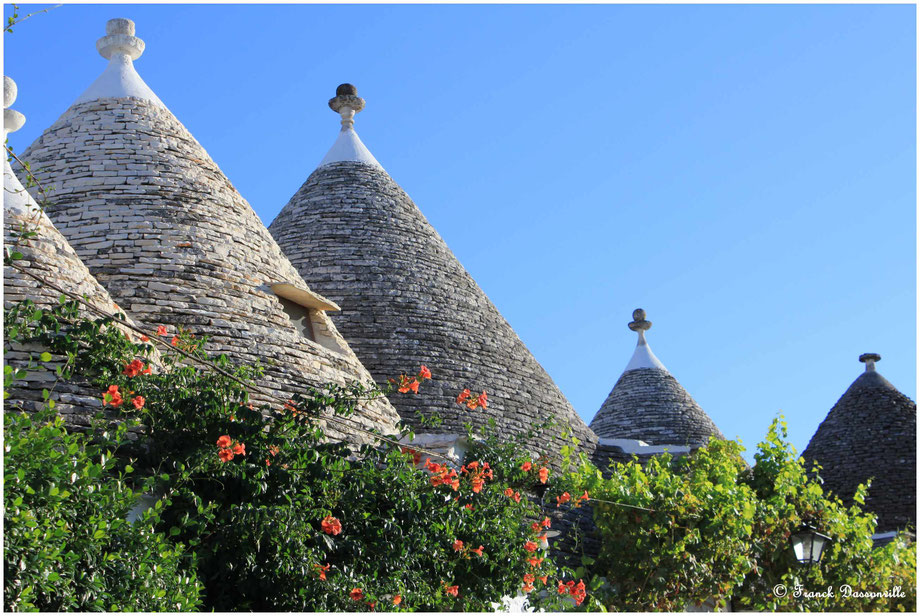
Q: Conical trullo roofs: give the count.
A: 5